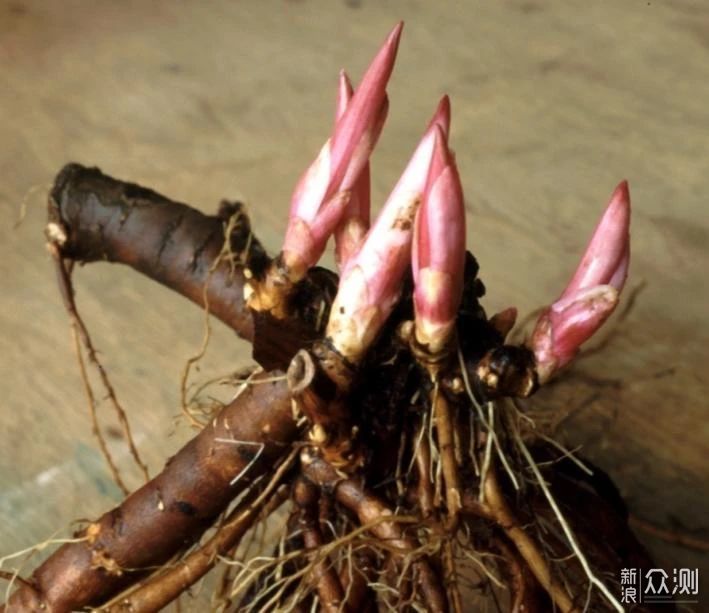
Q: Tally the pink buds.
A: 5